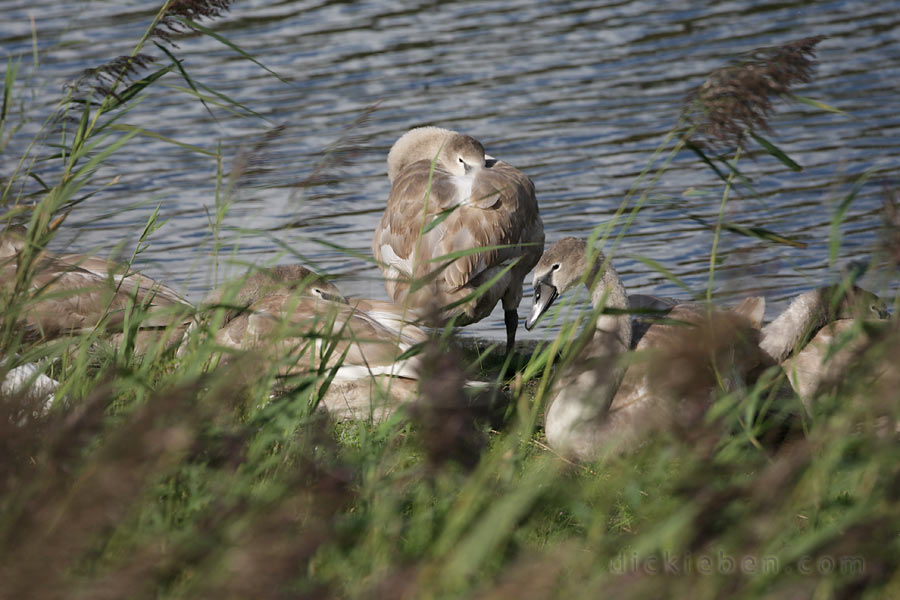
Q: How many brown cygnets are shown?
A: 5